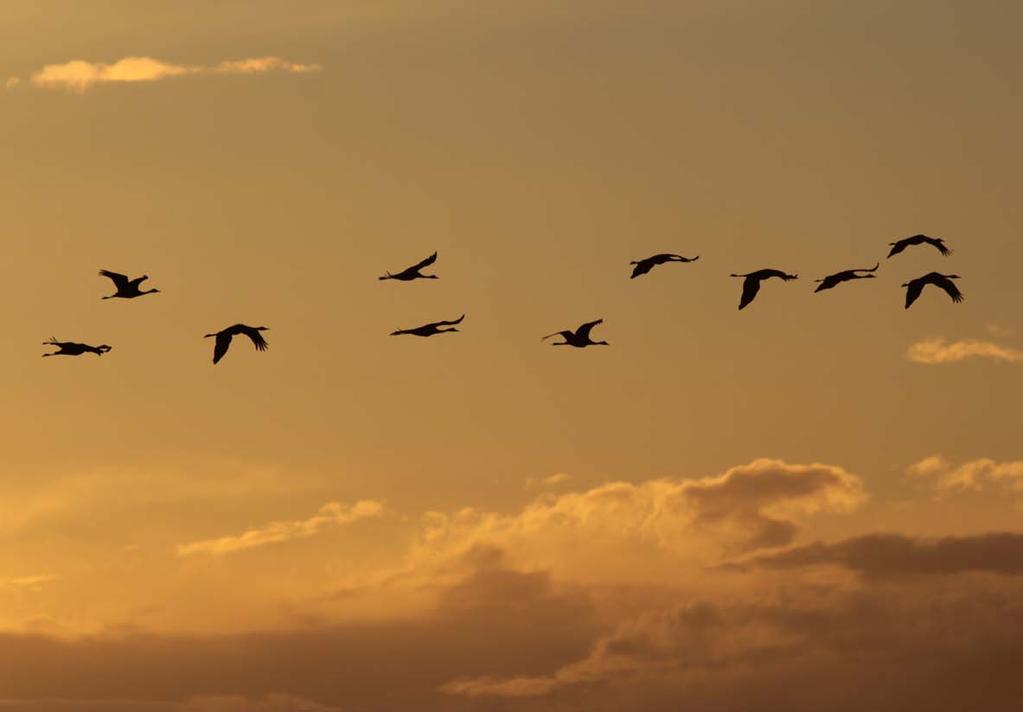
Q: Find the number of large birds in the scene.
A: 11